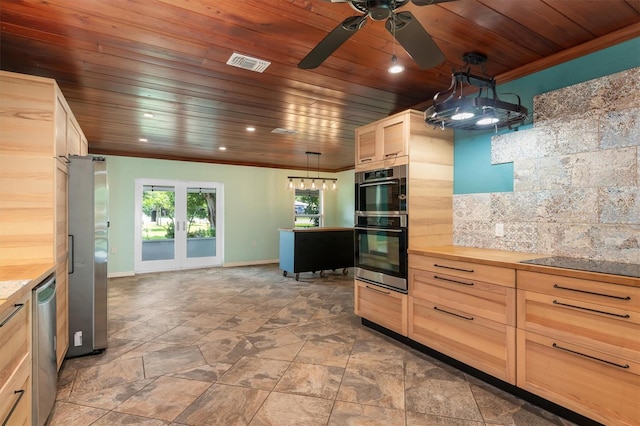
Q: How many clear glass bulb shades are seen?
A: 5